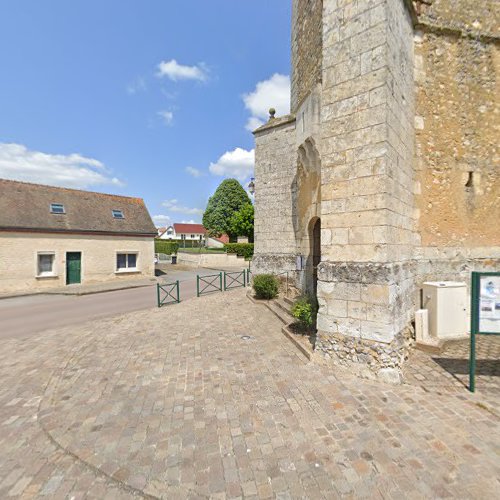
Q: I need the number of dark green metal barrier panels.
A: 3